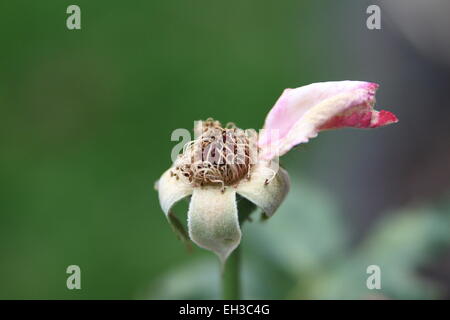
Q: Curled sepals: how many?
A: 3